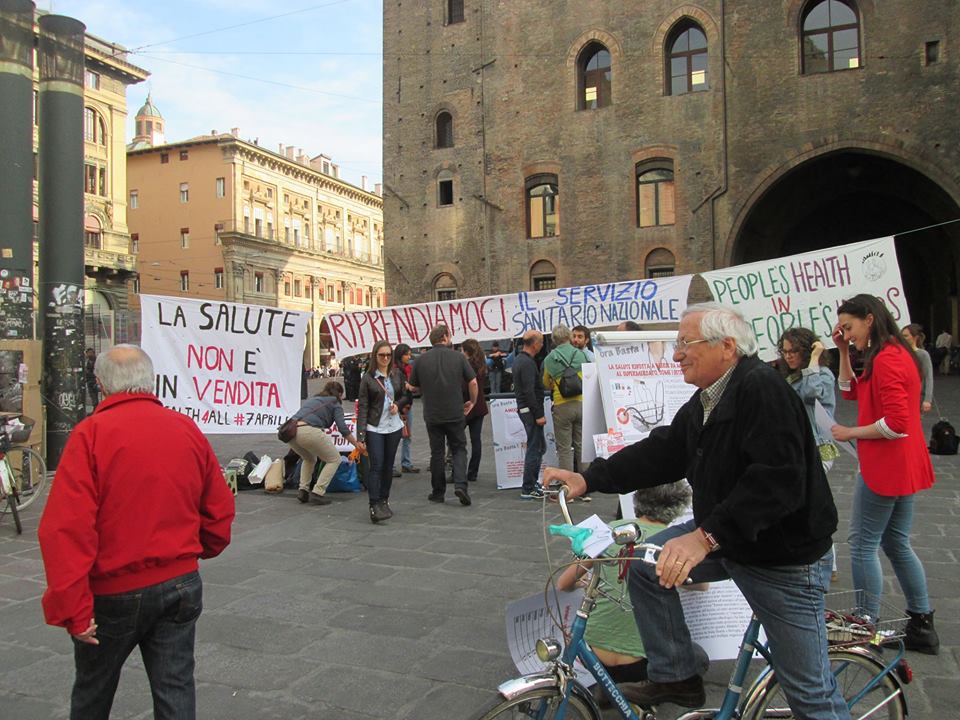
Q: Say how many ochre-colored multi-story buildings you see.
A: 2